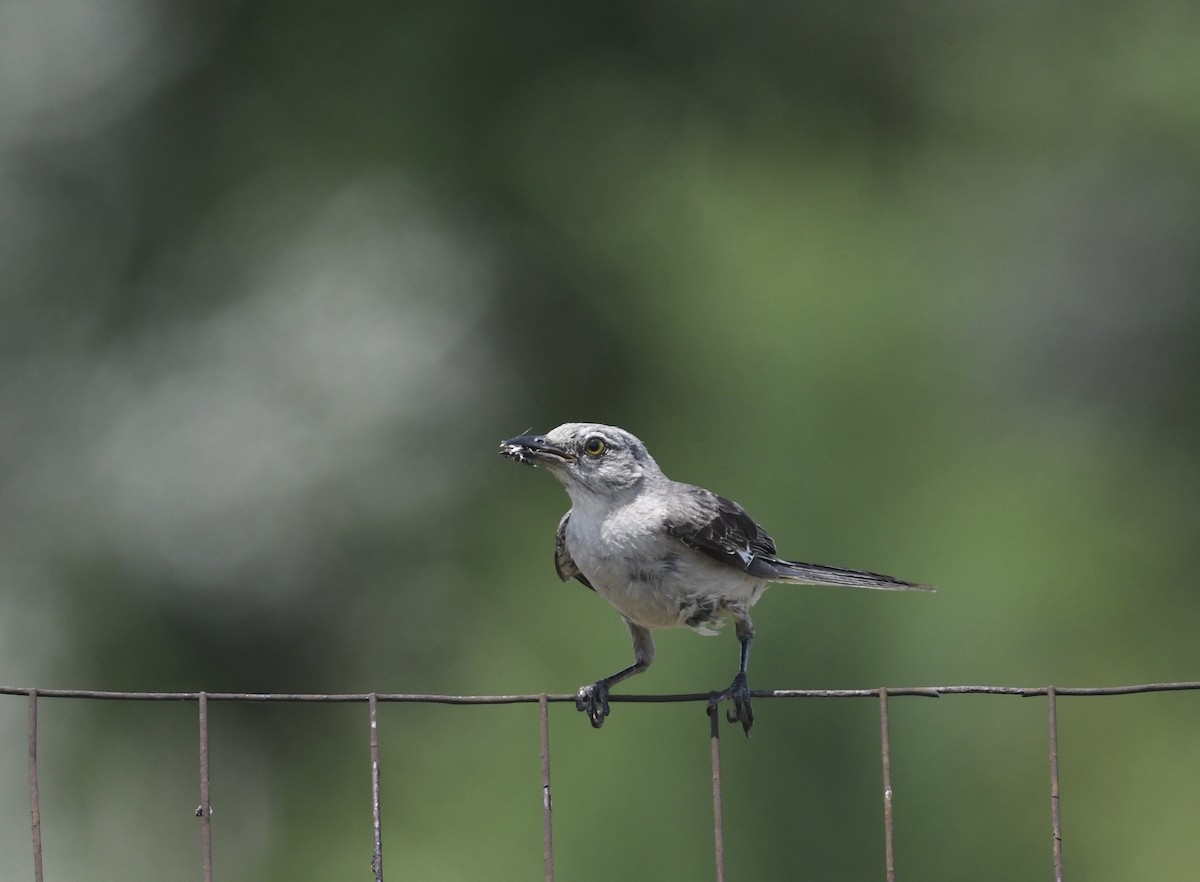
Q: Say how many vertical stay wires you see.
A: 7